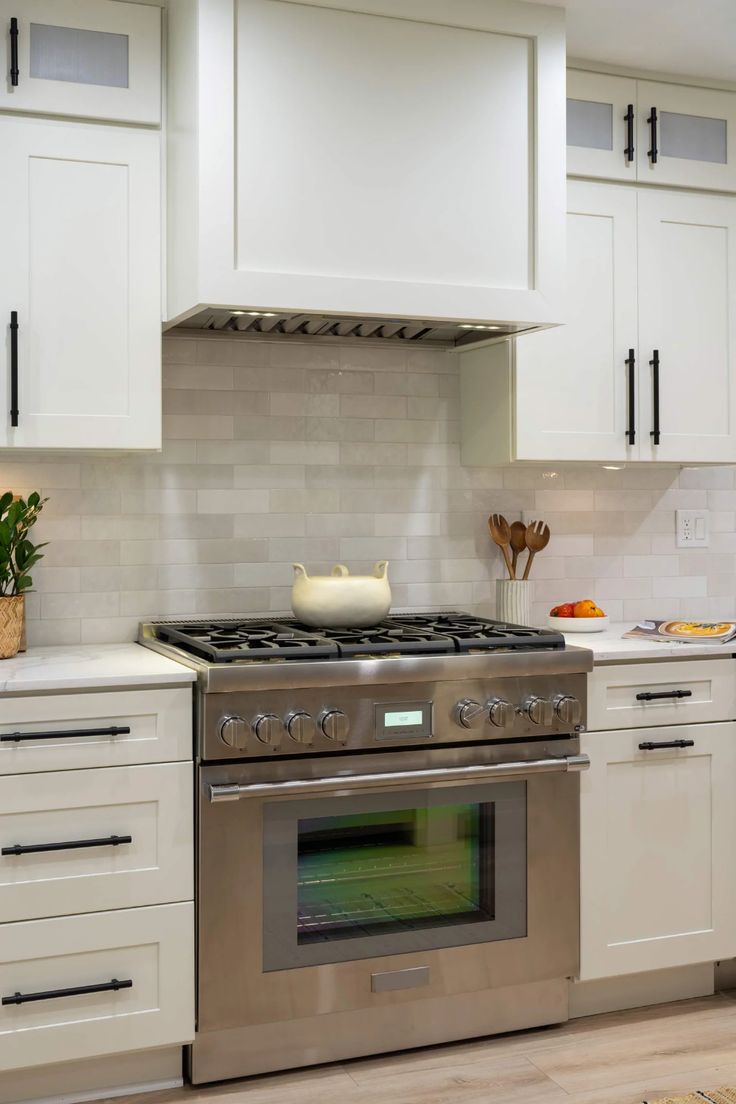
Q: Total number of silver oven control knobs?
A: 8